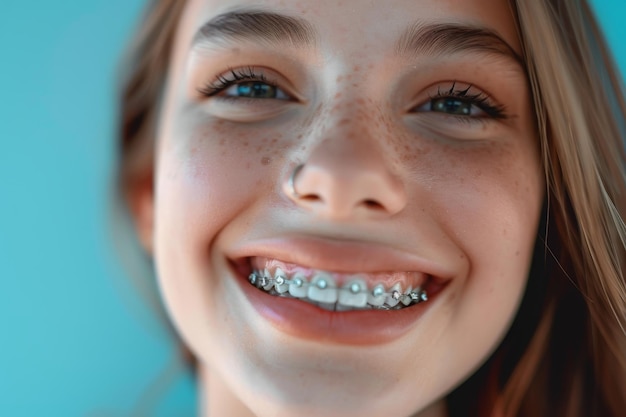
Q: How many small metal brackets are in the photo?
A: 10